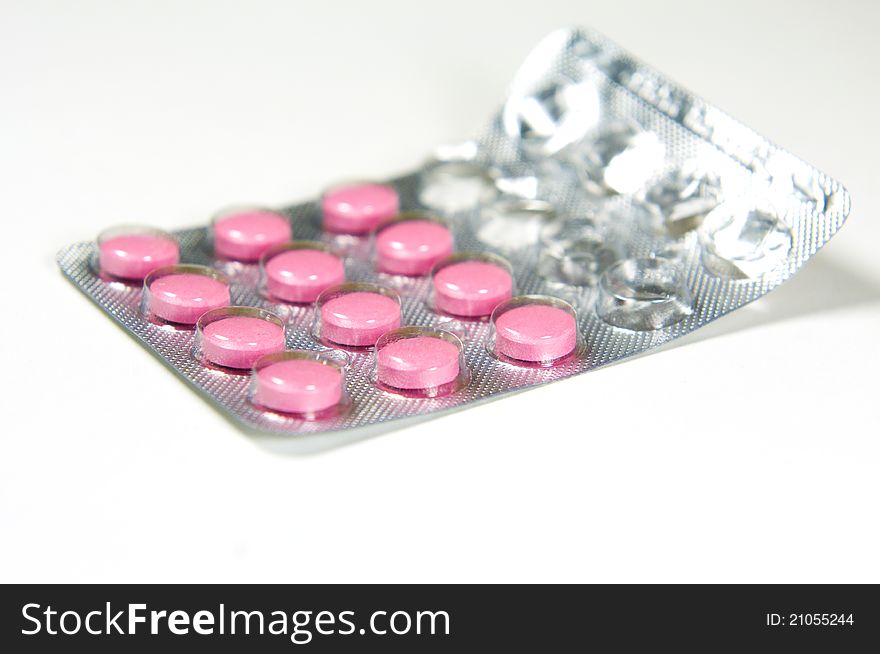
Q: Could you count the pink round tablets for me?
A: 12